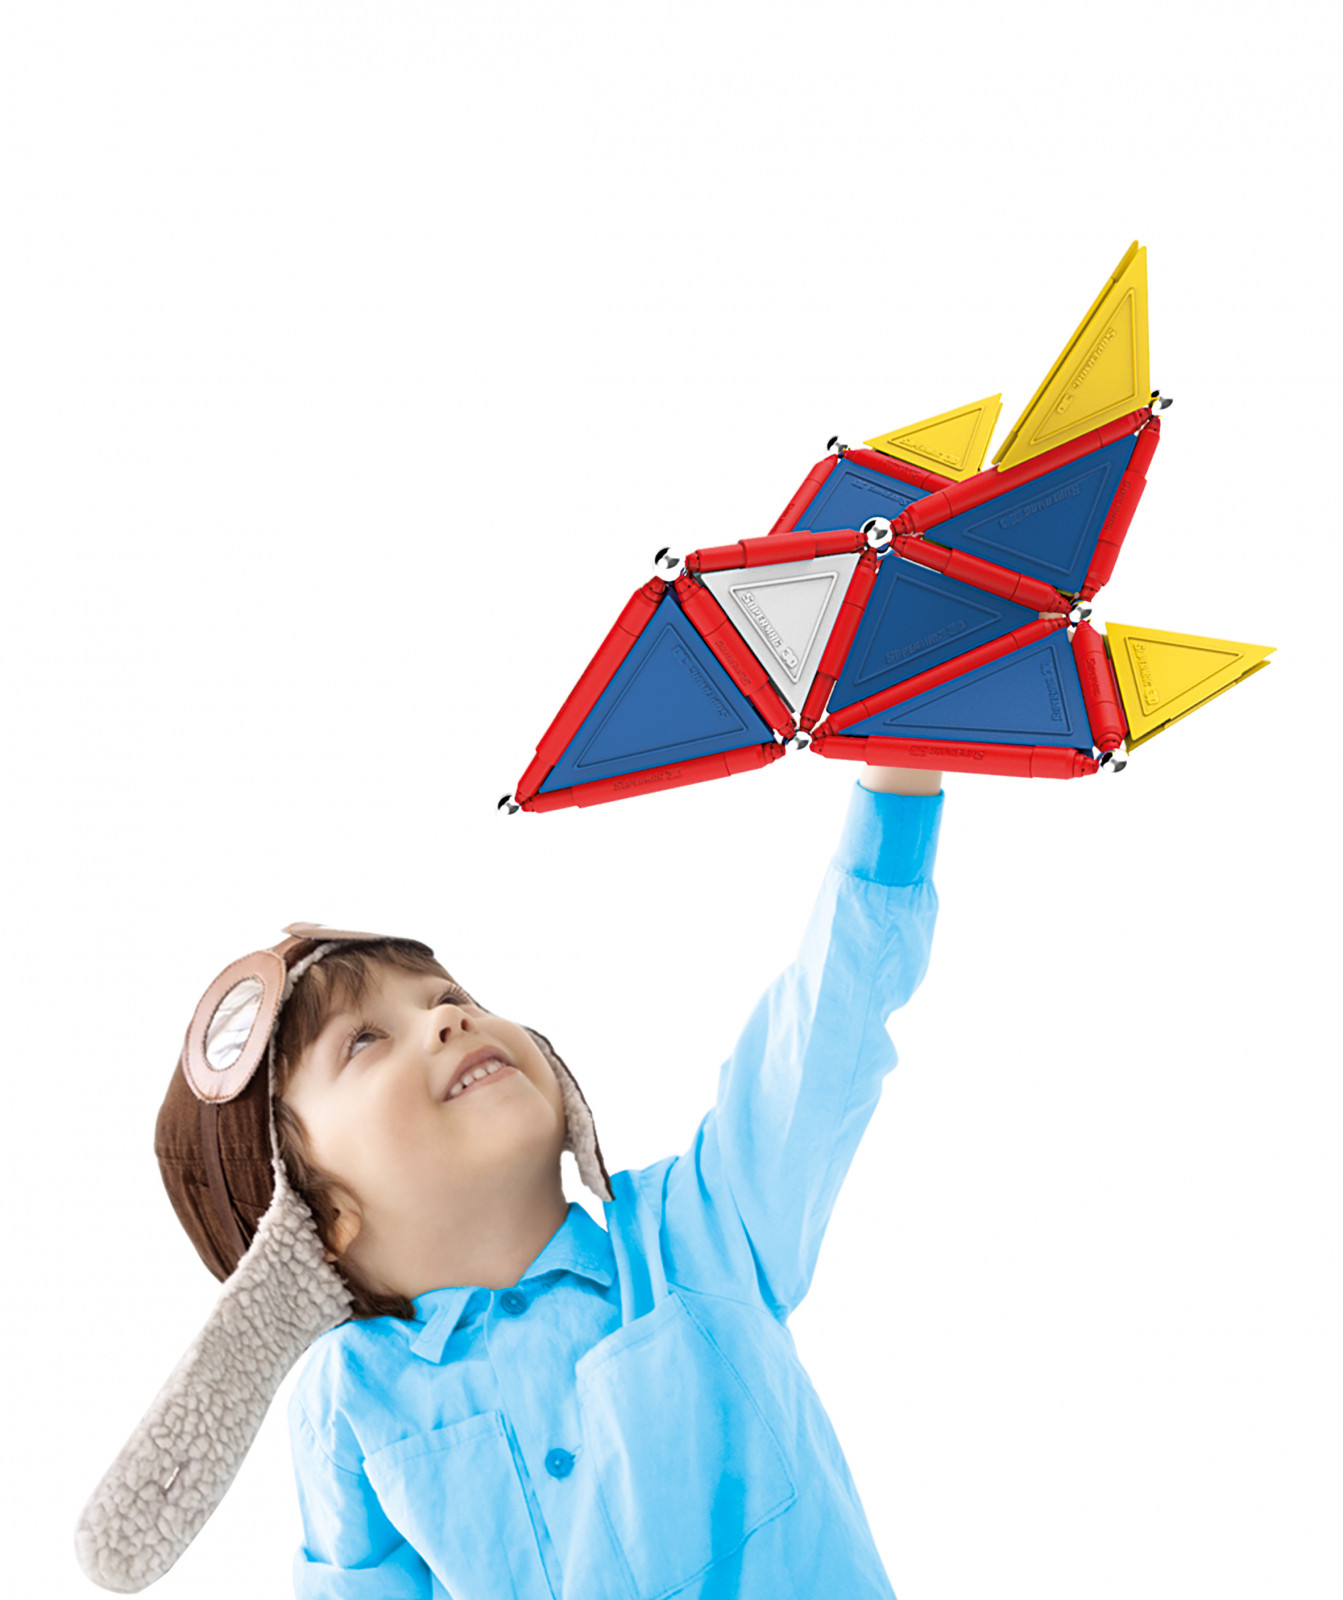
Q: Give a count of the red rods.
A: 13